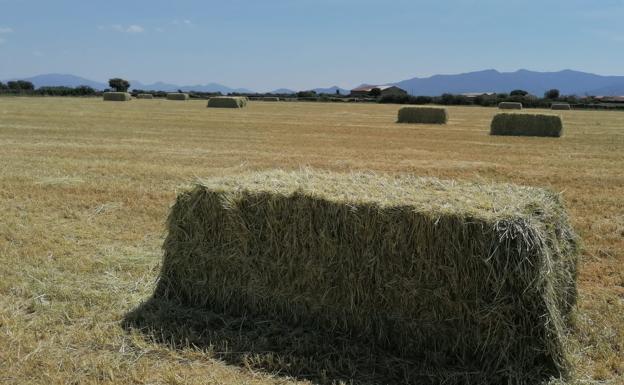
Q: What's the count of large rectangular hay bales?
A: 10